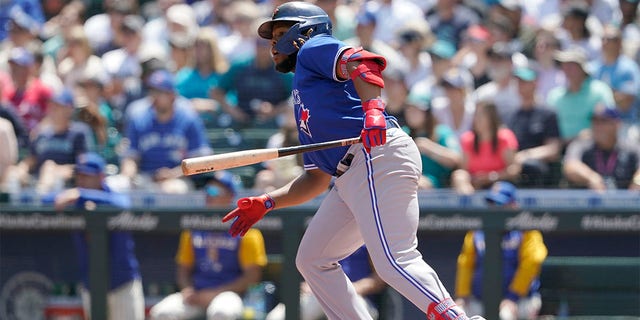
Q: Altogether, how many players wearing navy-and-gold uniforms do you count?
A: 2